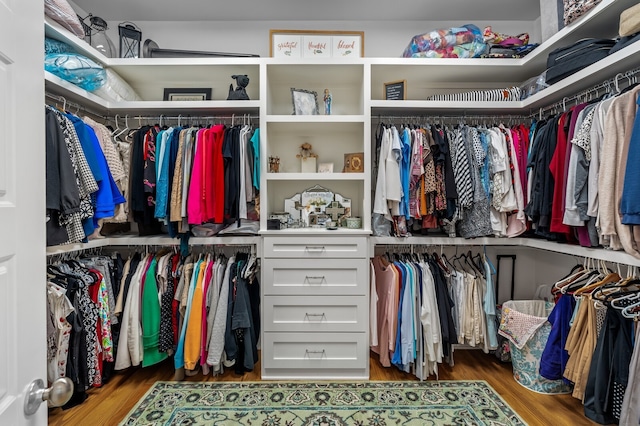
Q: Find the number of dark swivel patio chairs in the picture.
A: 0